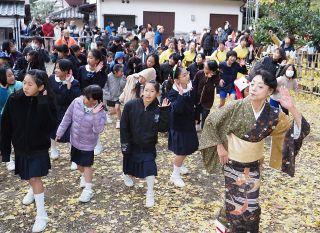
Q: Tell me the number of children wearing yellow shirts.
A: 4